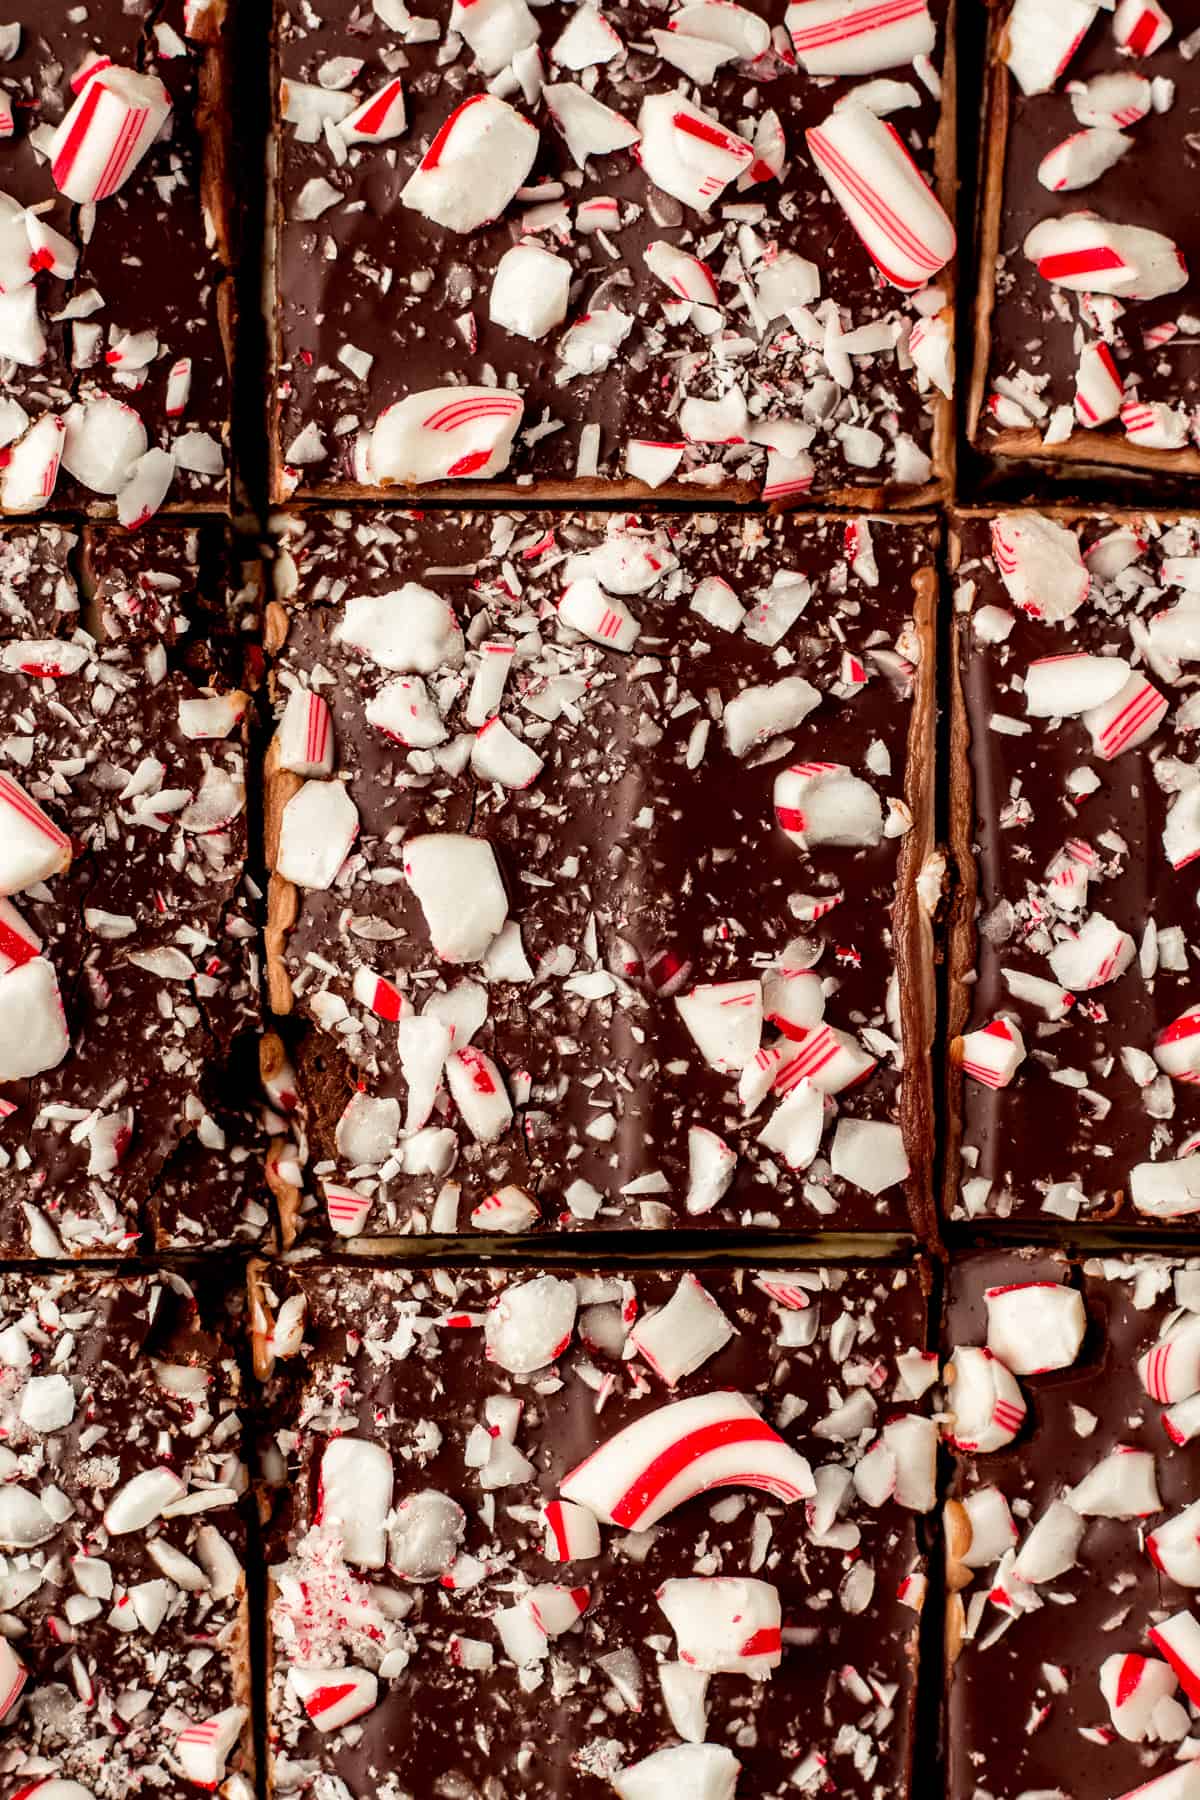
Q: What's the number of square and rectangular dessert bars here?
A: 9